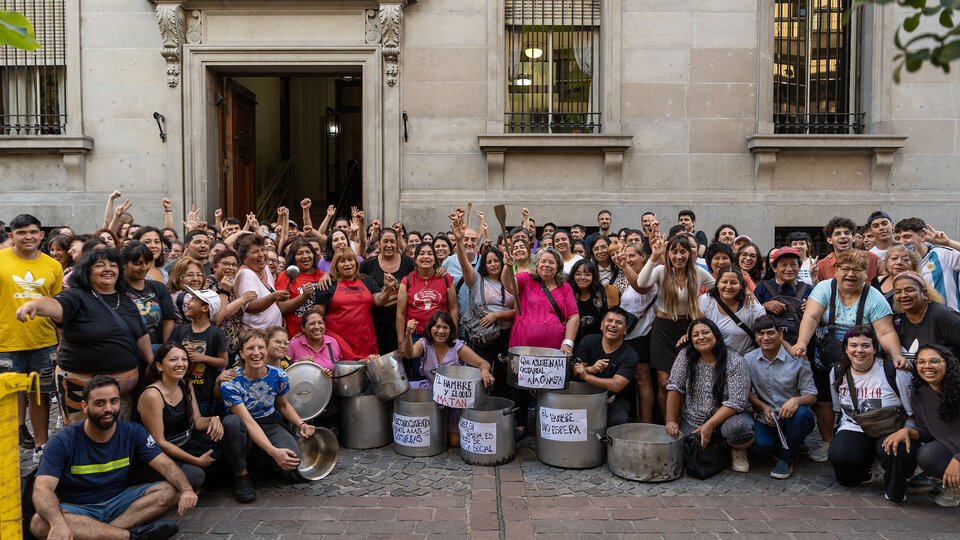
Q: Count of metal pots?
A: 10